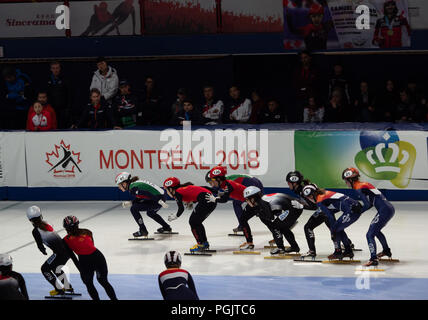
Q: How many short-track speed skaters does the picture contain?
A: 12